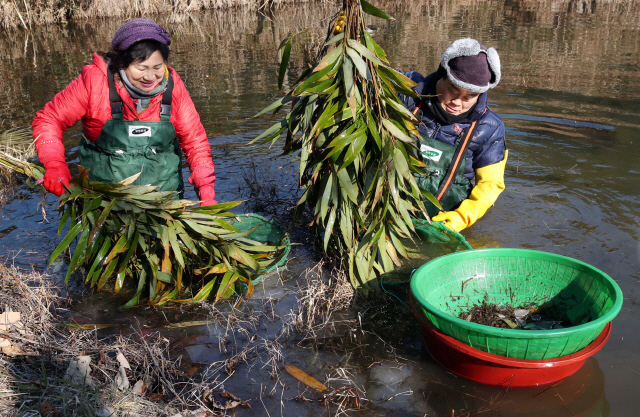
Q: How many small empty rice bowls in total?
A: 0